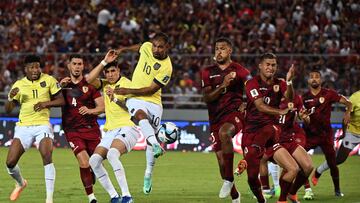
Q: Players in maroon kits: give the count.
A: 5